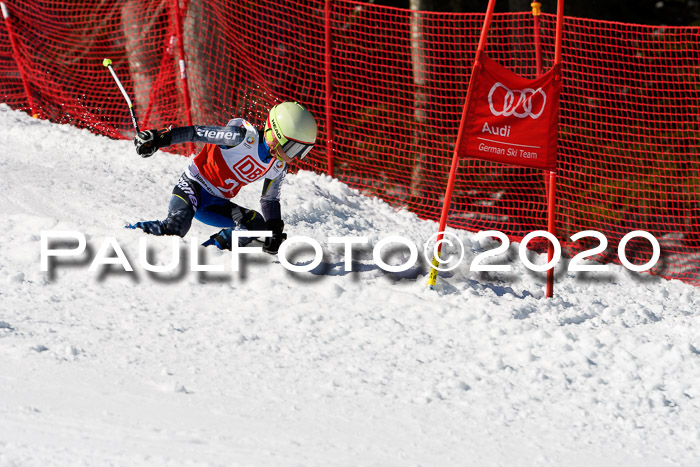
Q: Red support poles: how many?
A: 6